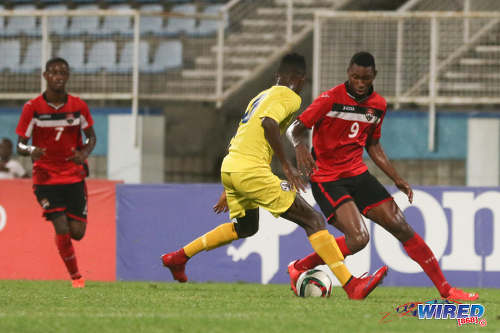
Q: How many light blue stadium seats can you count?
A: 14